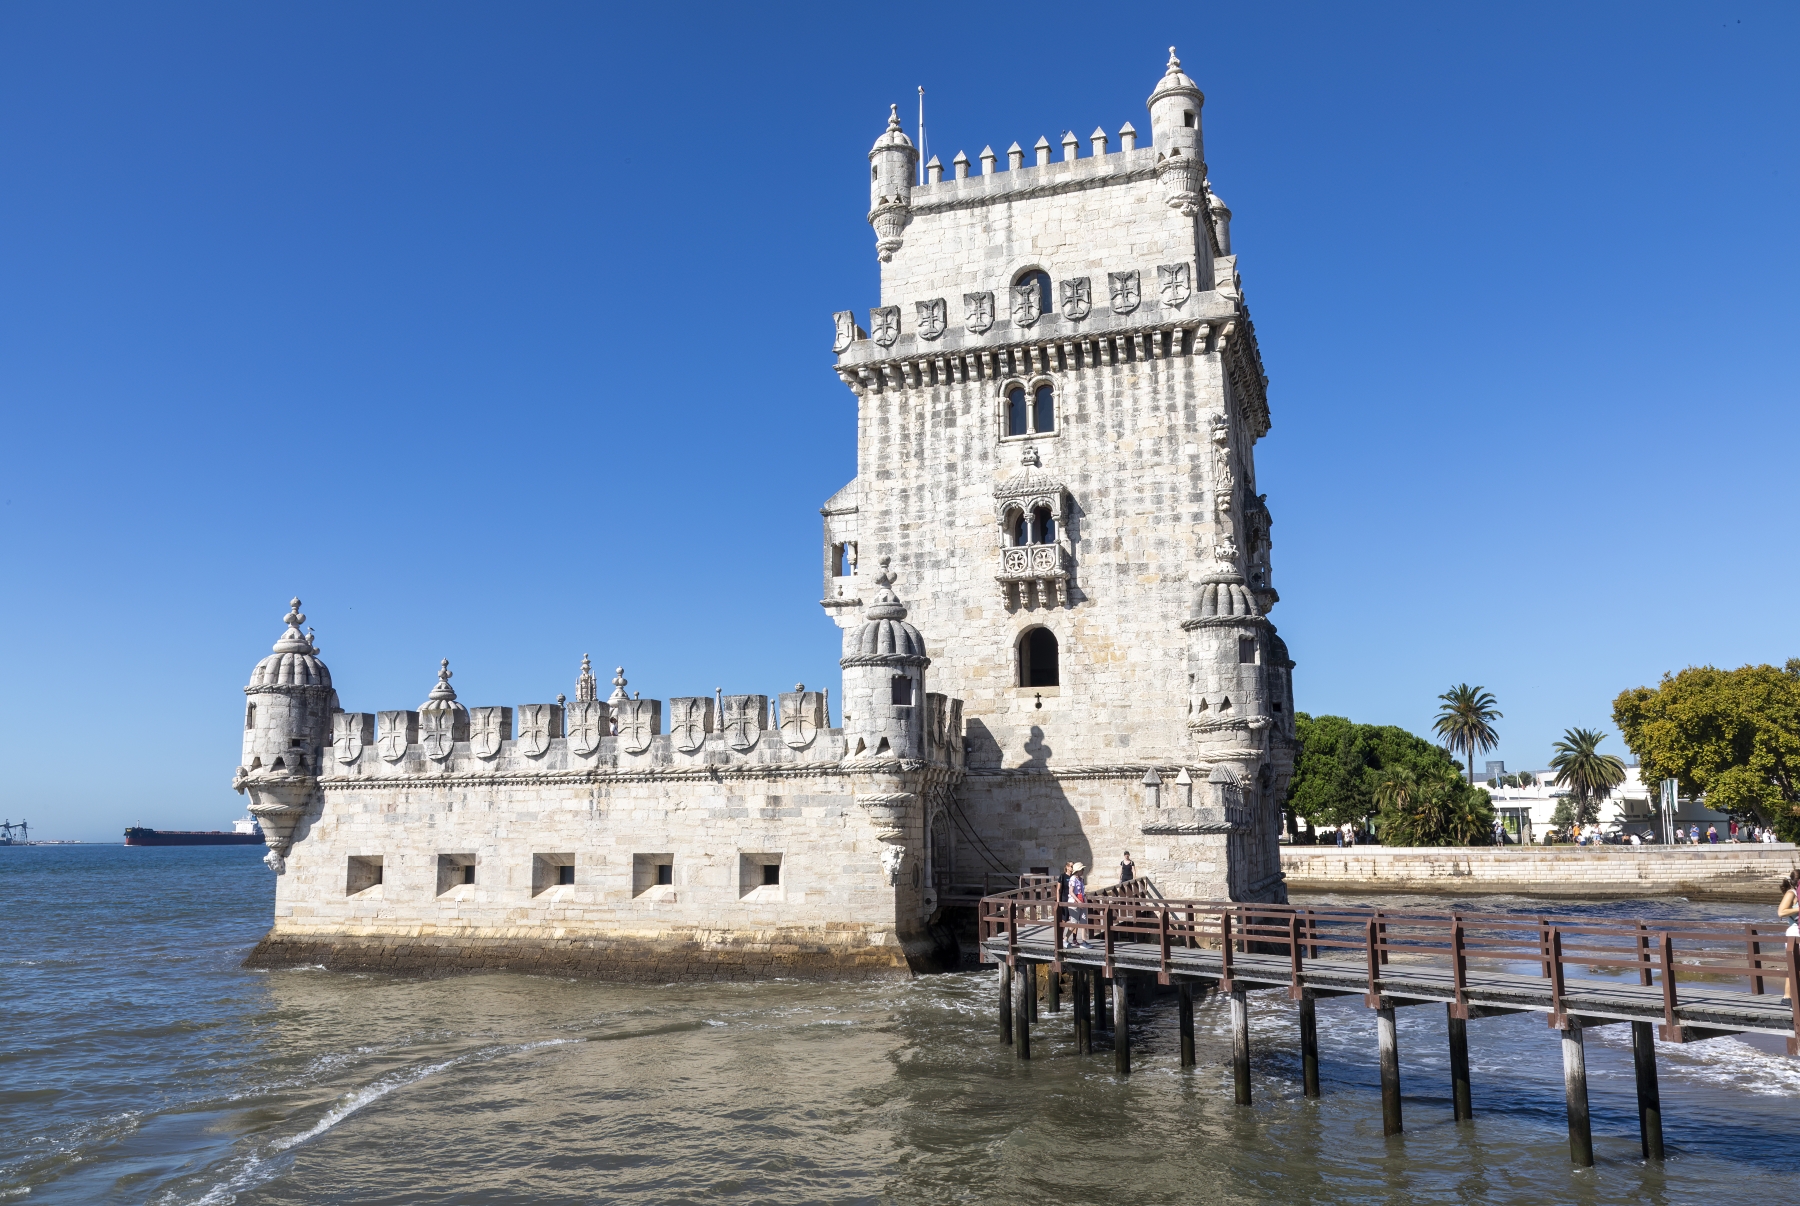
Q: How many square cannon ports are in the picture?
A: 5